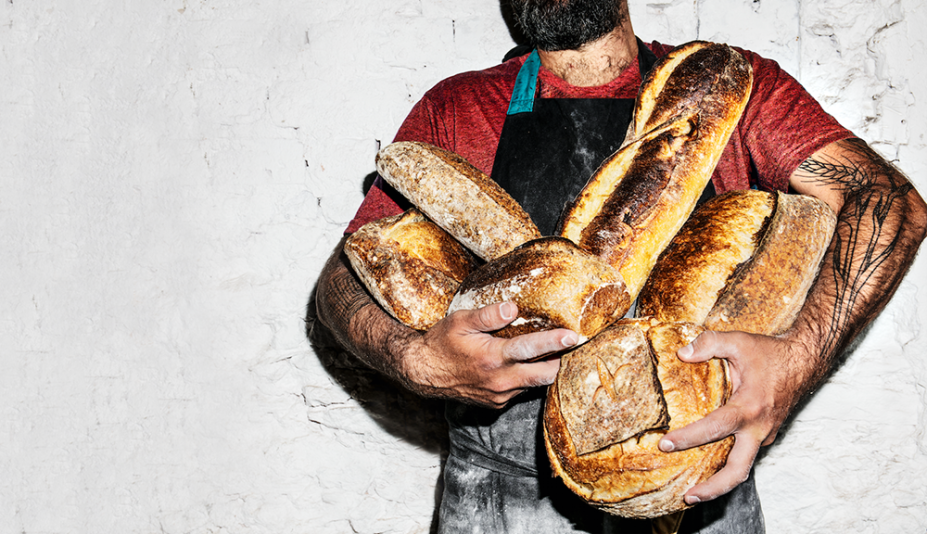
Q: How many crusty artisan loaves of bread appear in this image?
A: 6